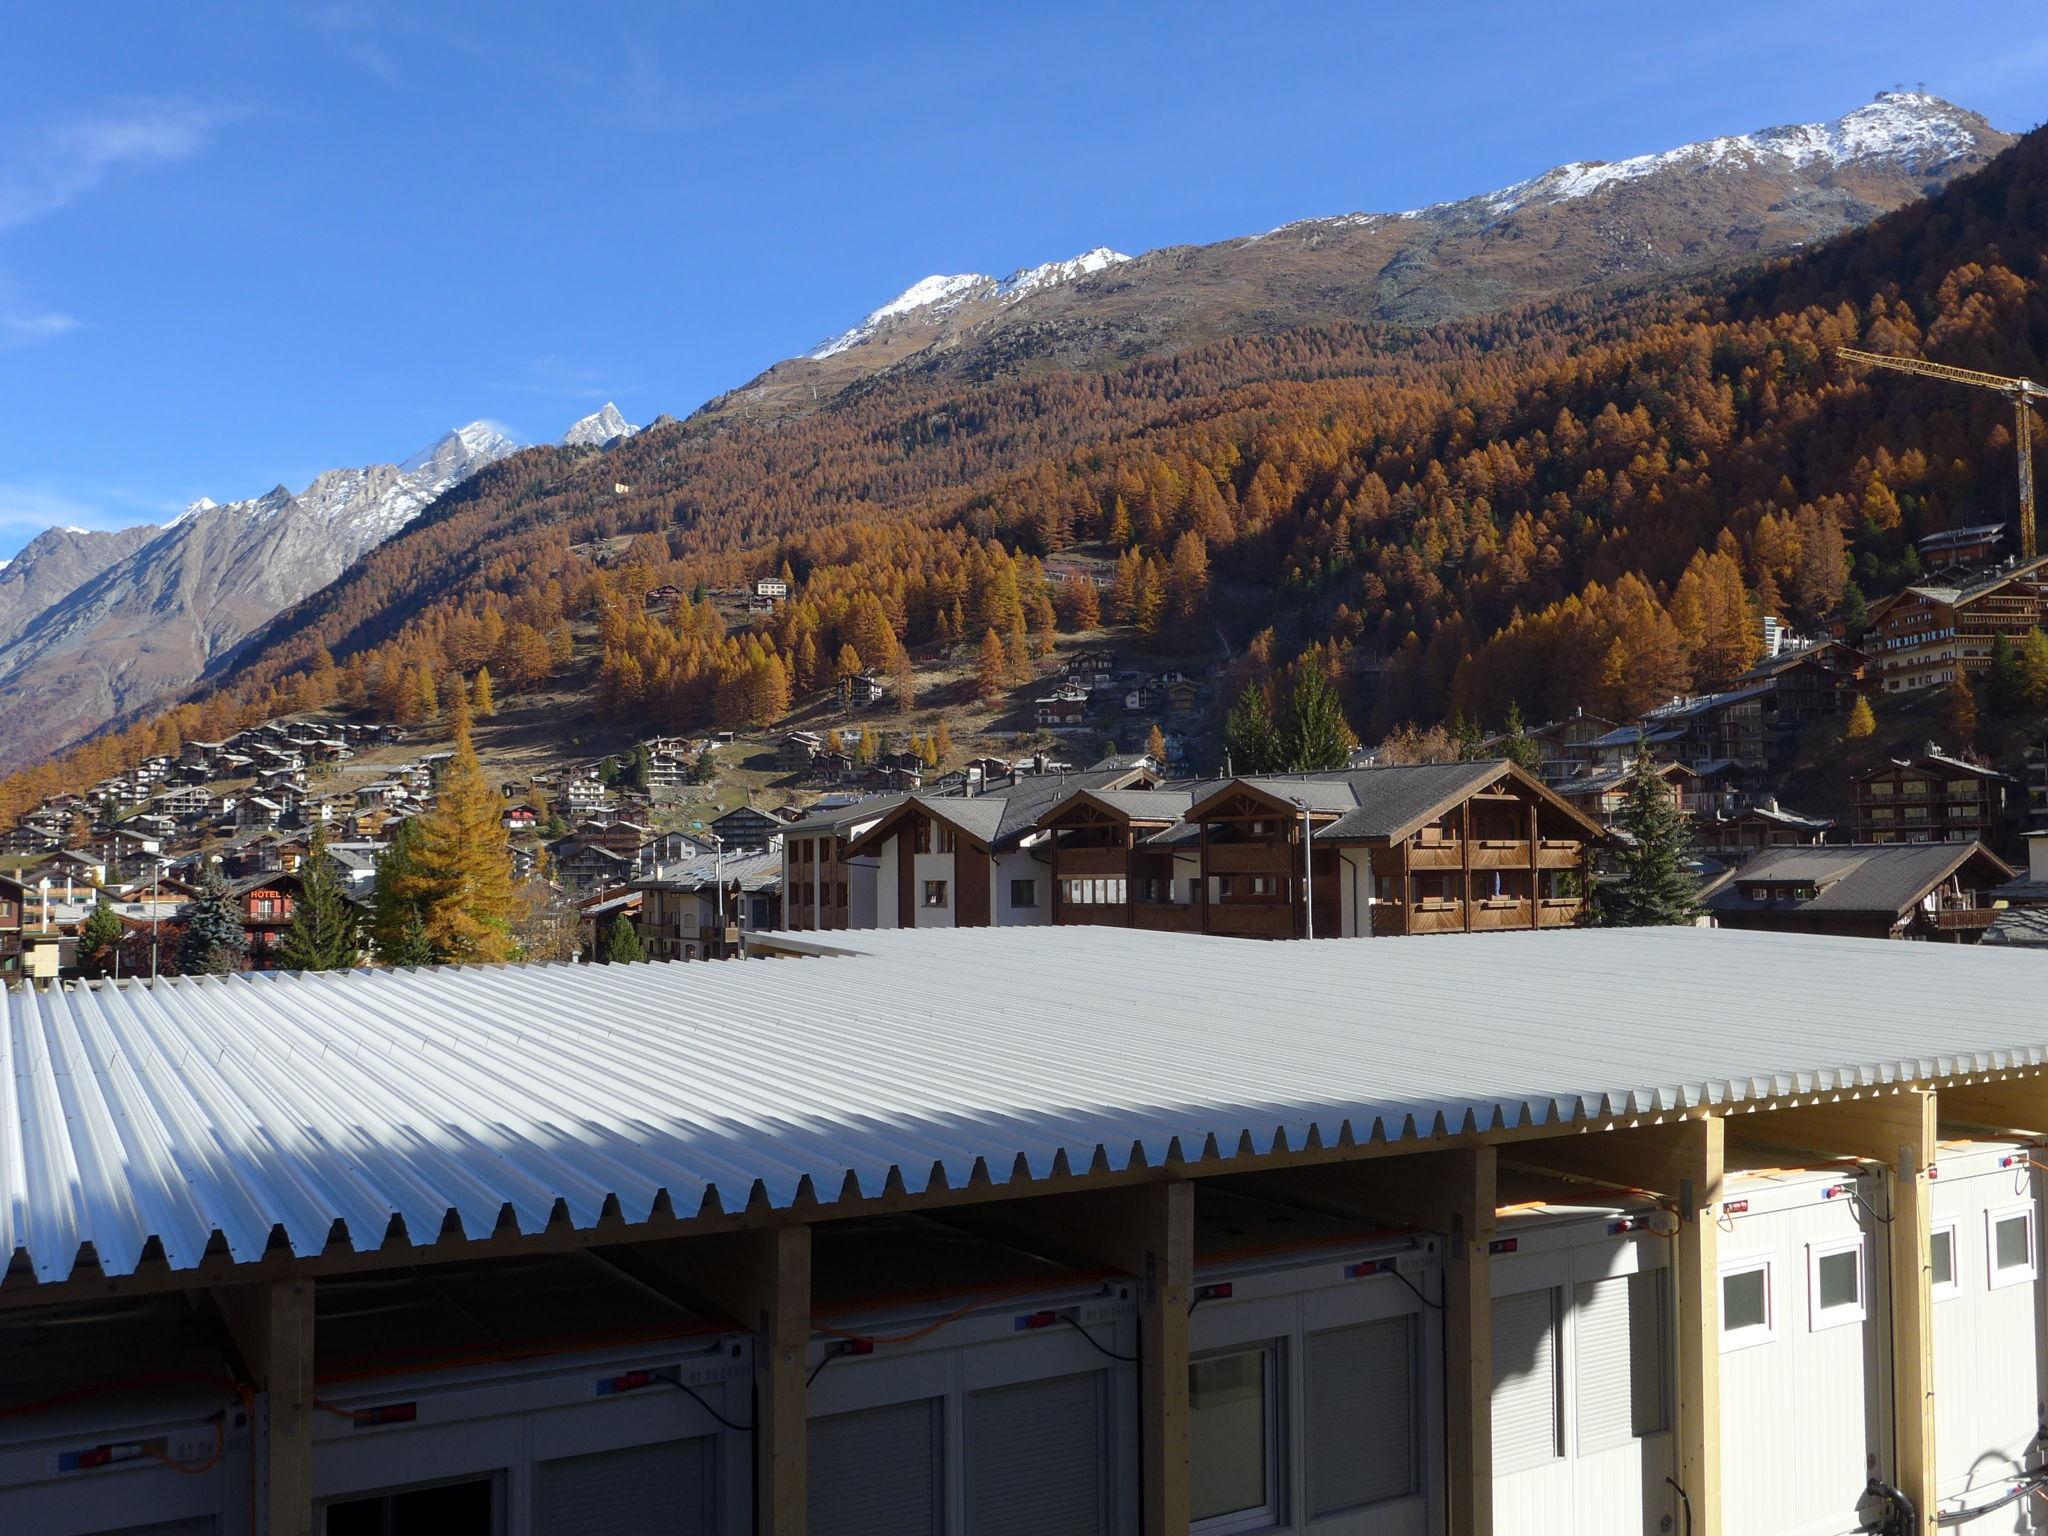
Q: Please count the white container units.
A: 7